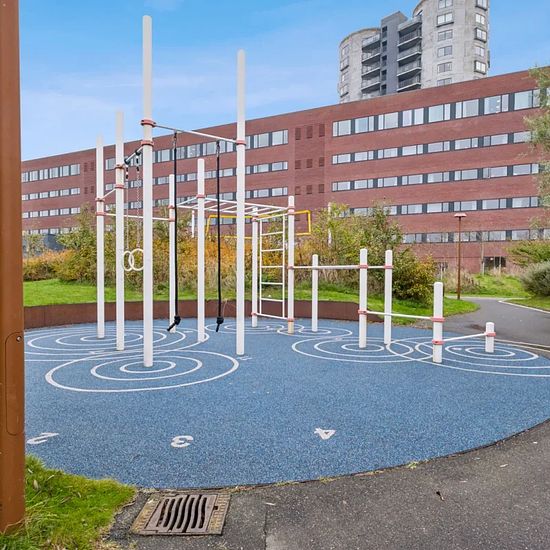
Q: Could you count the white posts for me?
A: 13